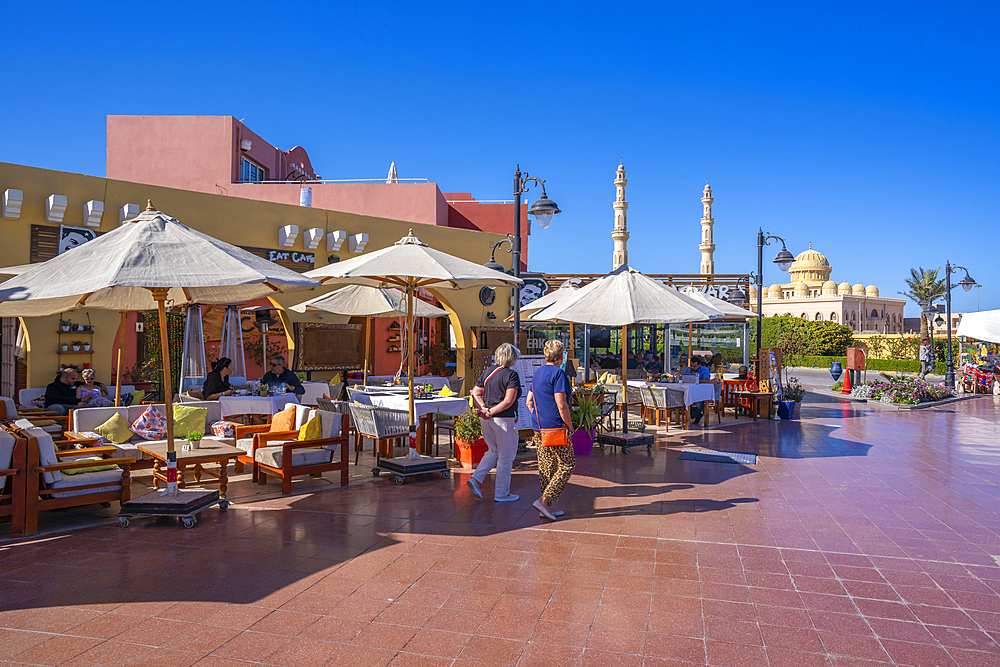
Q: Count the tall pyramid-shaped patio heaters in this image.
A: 2